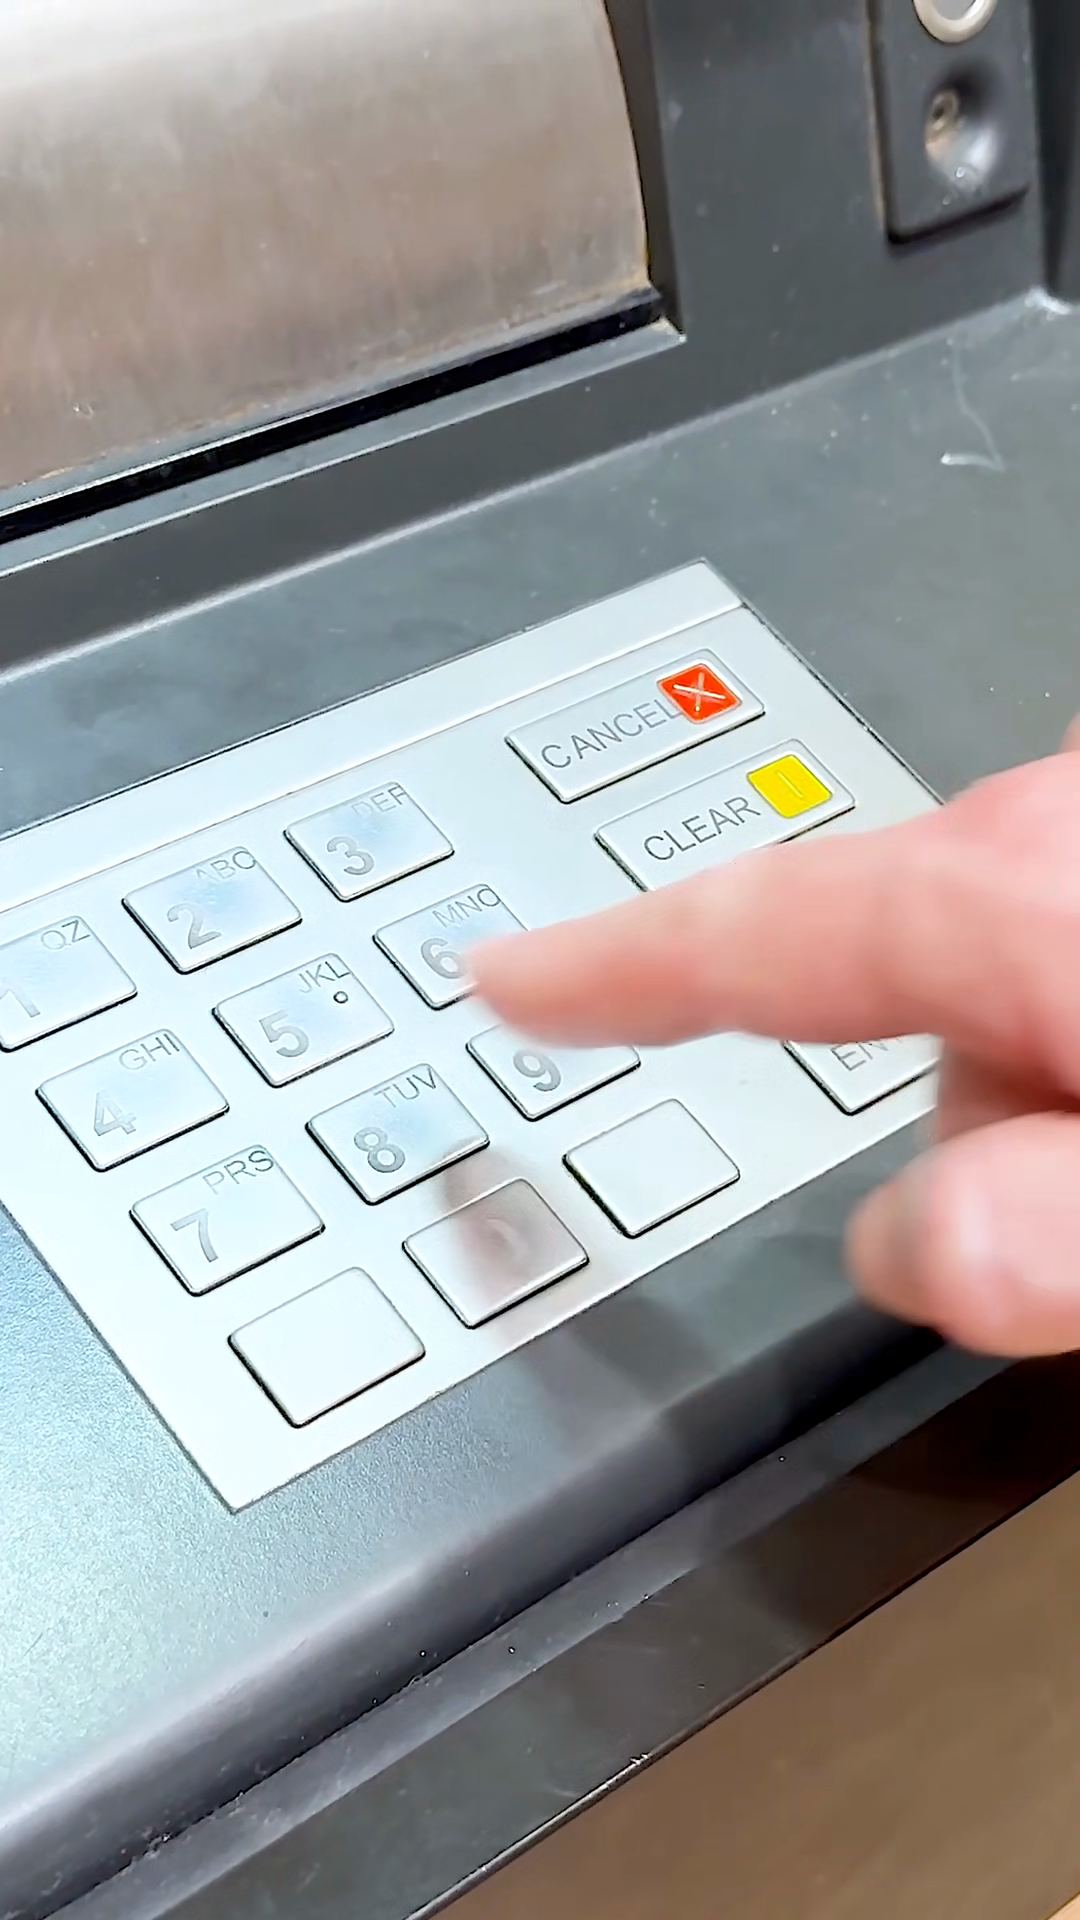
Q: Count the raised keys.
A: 15